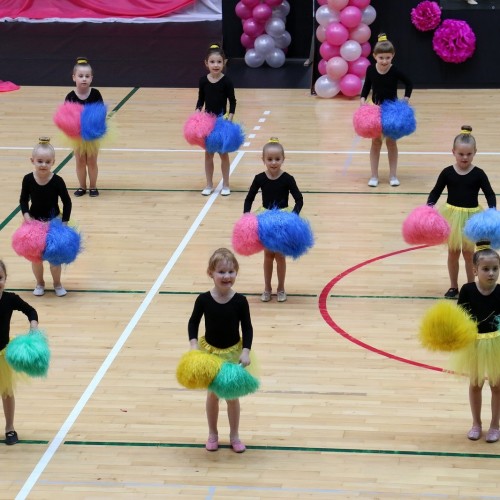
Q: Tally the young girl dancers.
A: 9